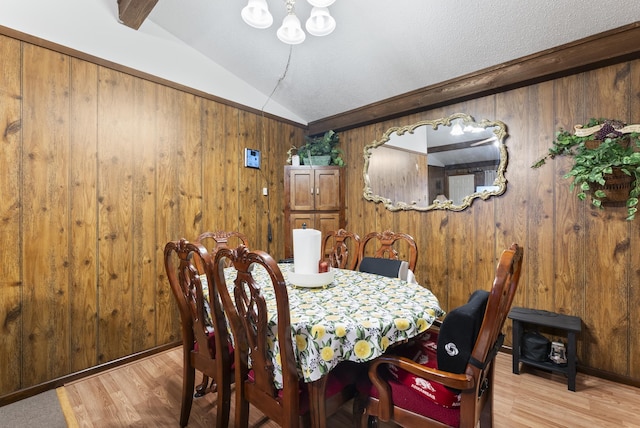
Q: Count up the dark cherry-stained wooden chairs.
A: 6